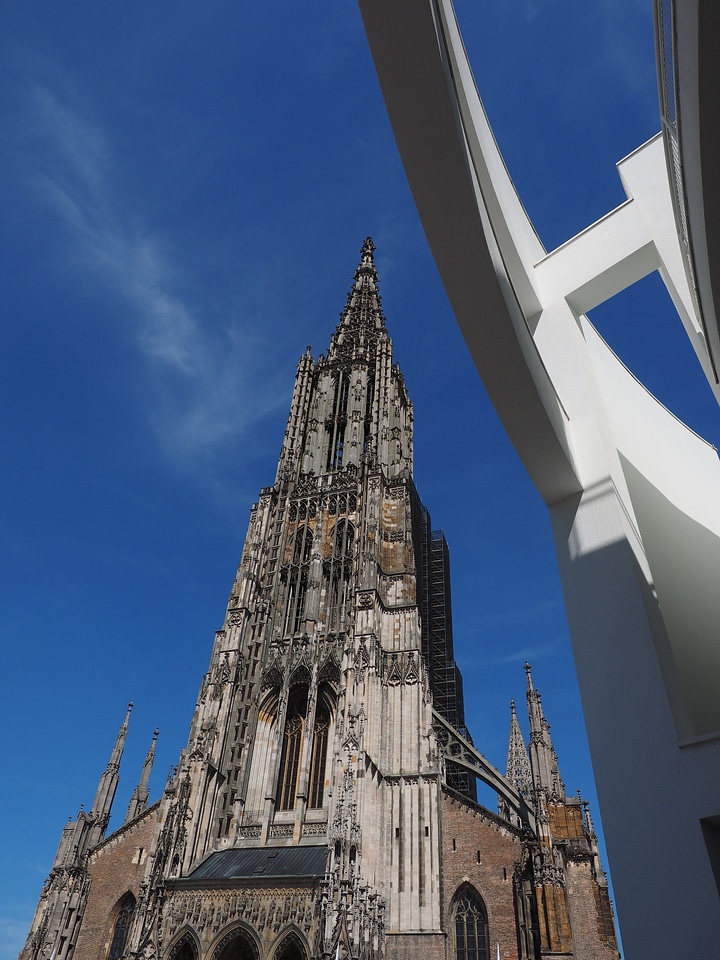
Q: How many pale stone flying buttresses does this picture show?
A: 1